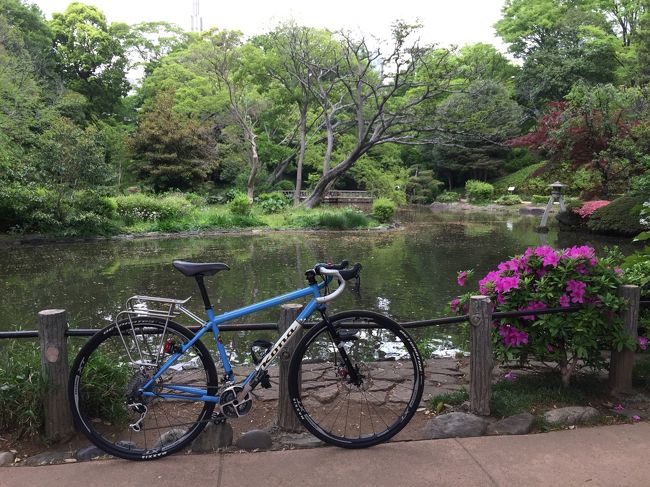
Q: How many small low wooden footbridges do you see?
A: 1